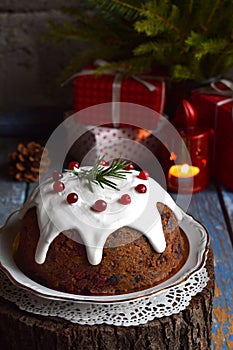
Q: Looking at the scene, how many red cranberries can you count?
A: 10